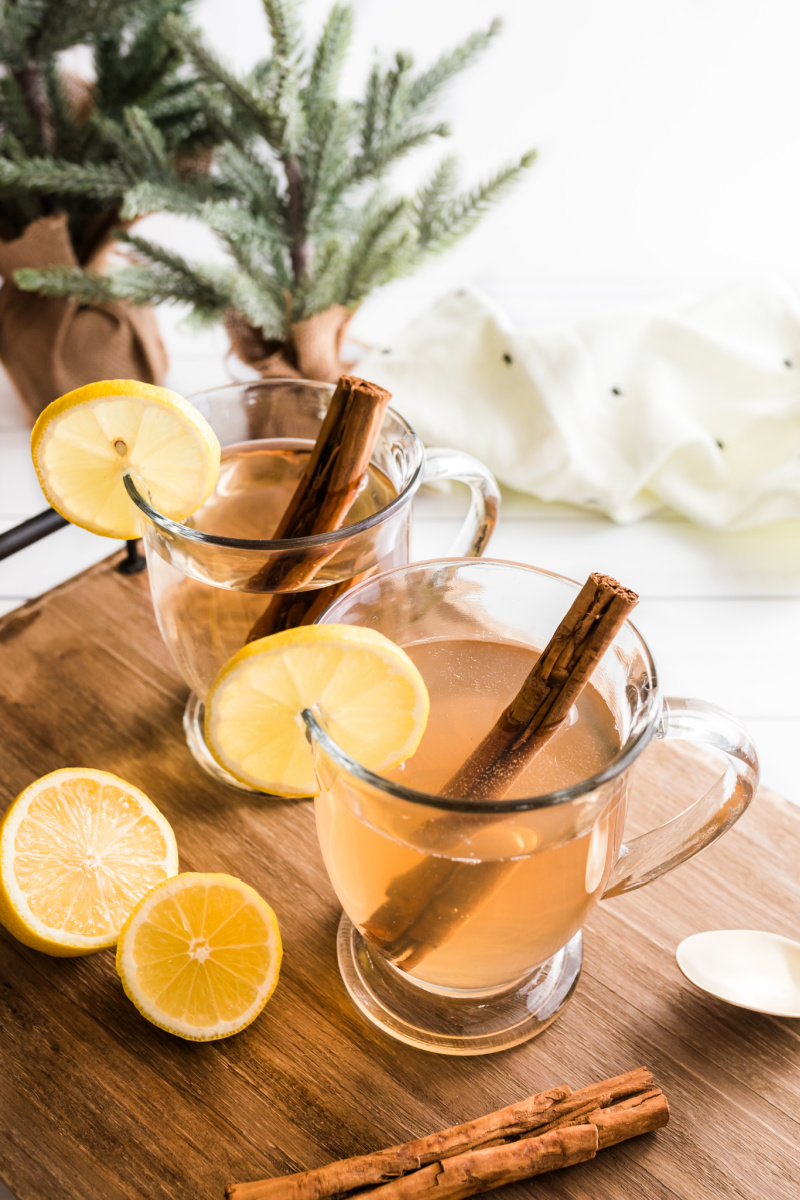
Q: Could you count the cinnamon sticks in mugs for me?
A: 2